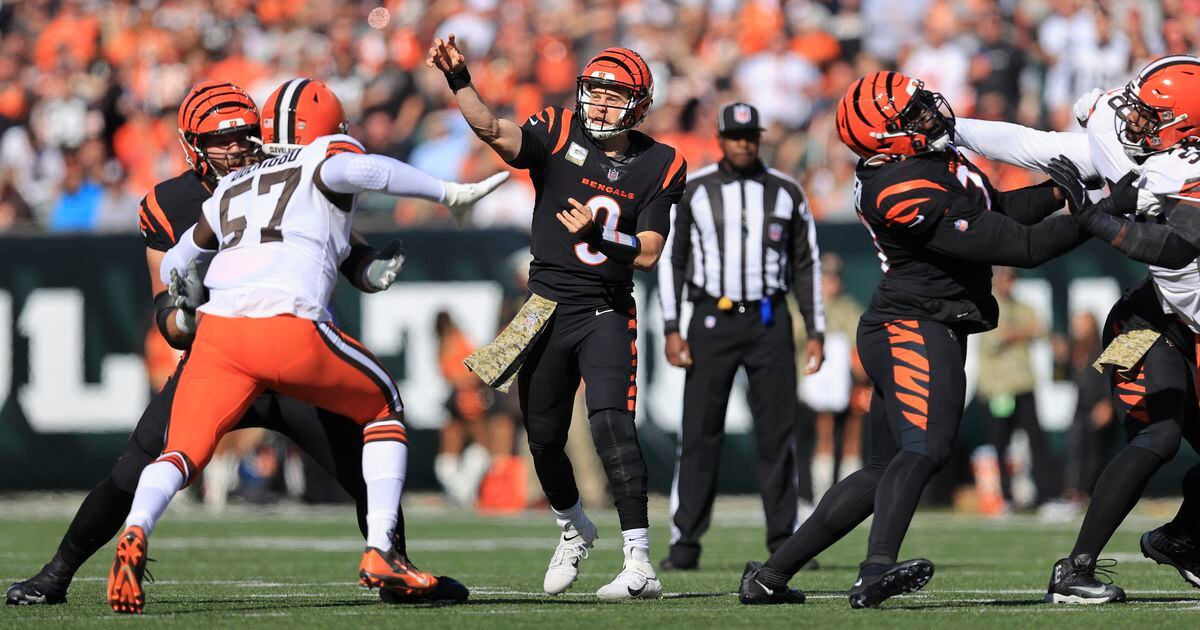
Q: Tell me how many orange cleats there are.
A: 2